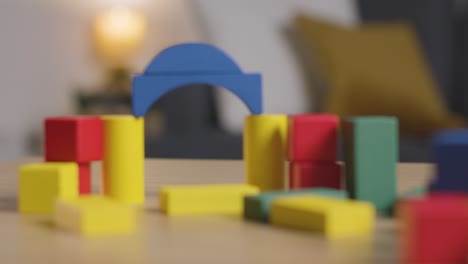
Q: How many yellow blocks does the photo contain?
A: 6